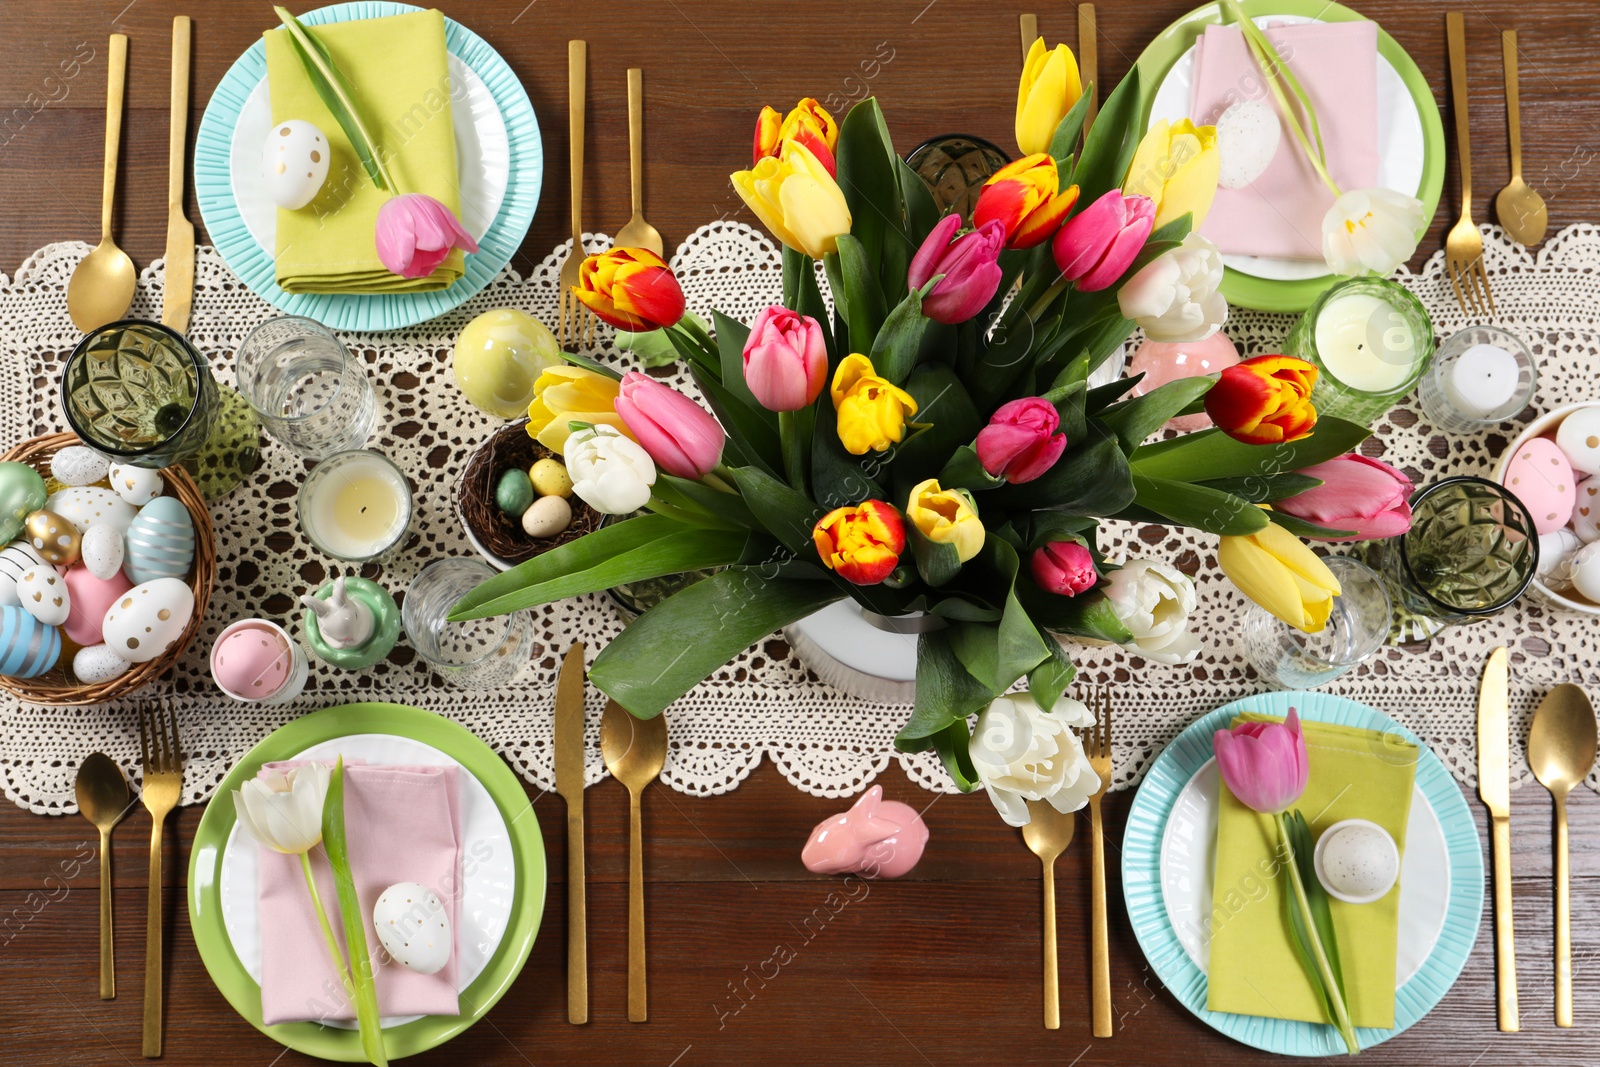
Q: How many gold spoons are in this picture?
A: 7